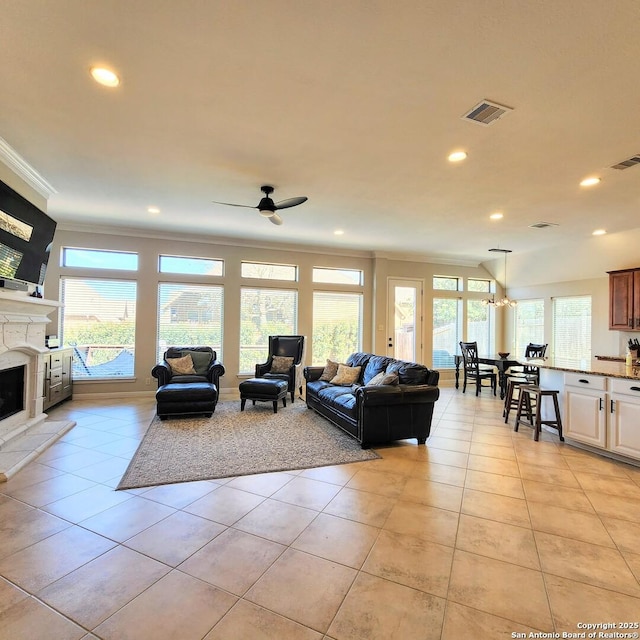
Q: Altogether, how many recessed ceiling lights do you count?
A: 7